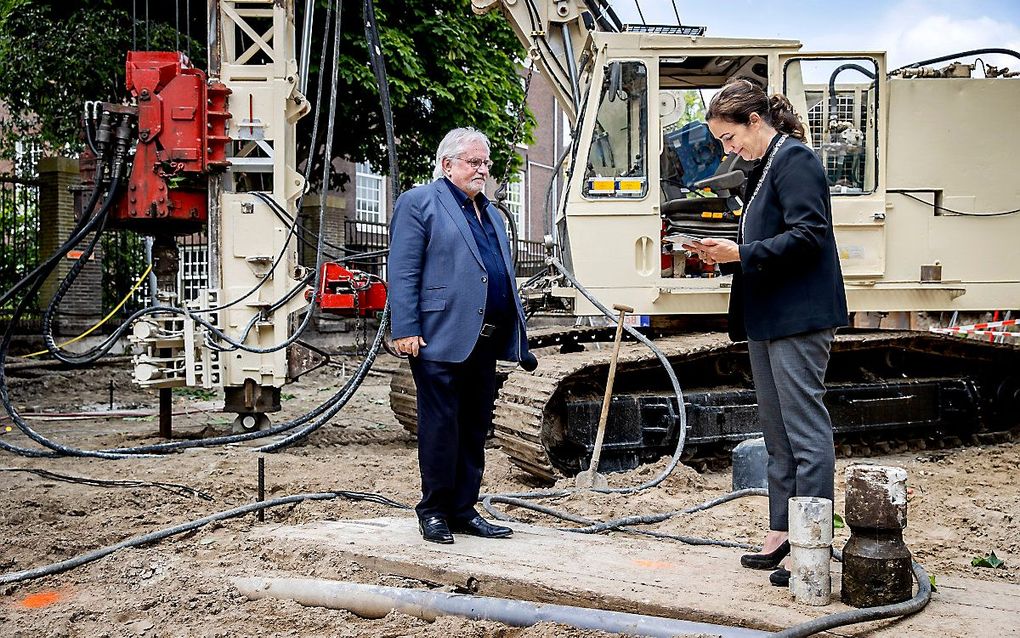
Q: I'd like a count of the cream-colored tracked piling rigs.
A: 1